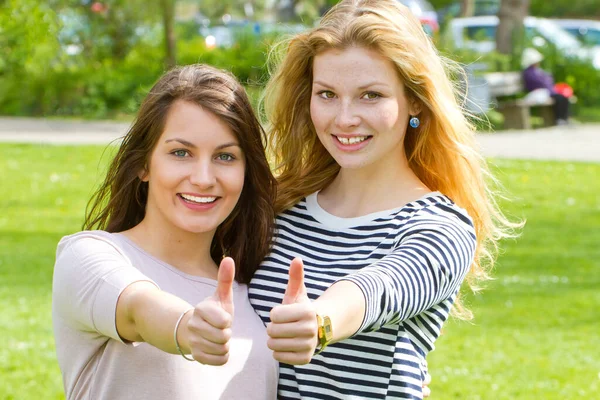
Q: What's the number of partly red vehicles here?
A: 1